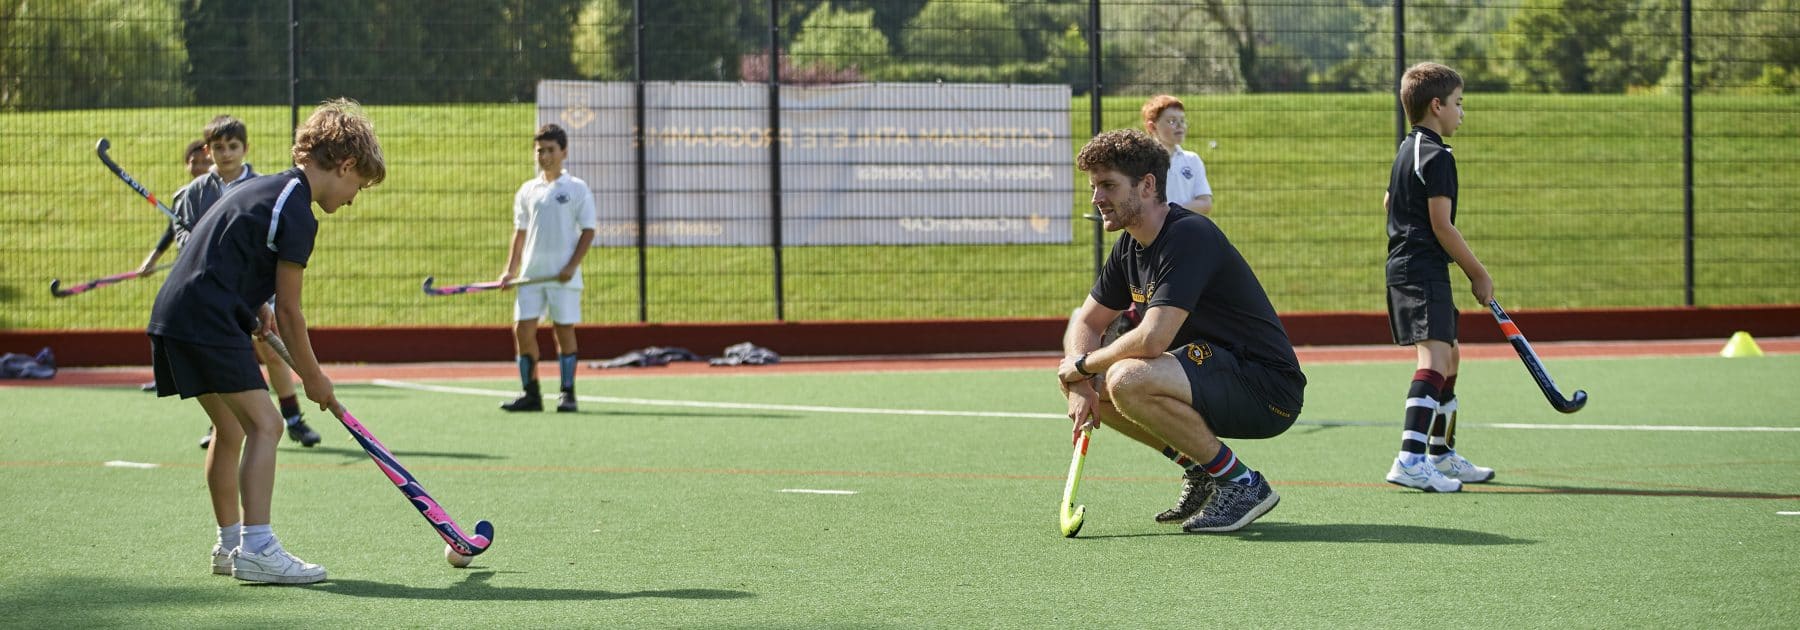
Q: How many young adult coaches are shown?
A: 1